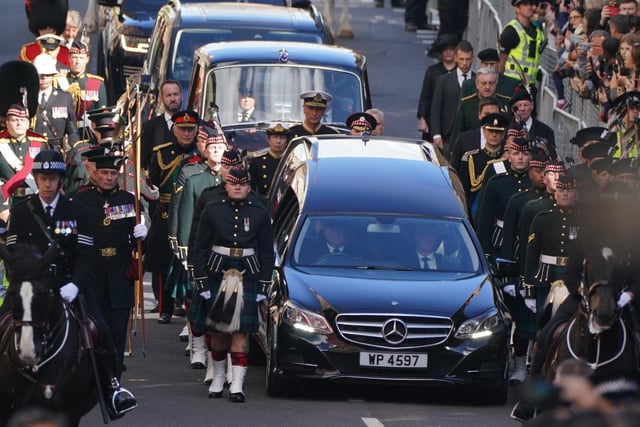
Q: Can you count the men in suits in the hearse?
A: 2